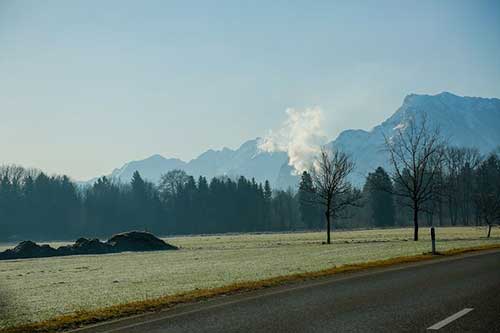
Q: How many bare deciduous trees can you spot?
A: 2